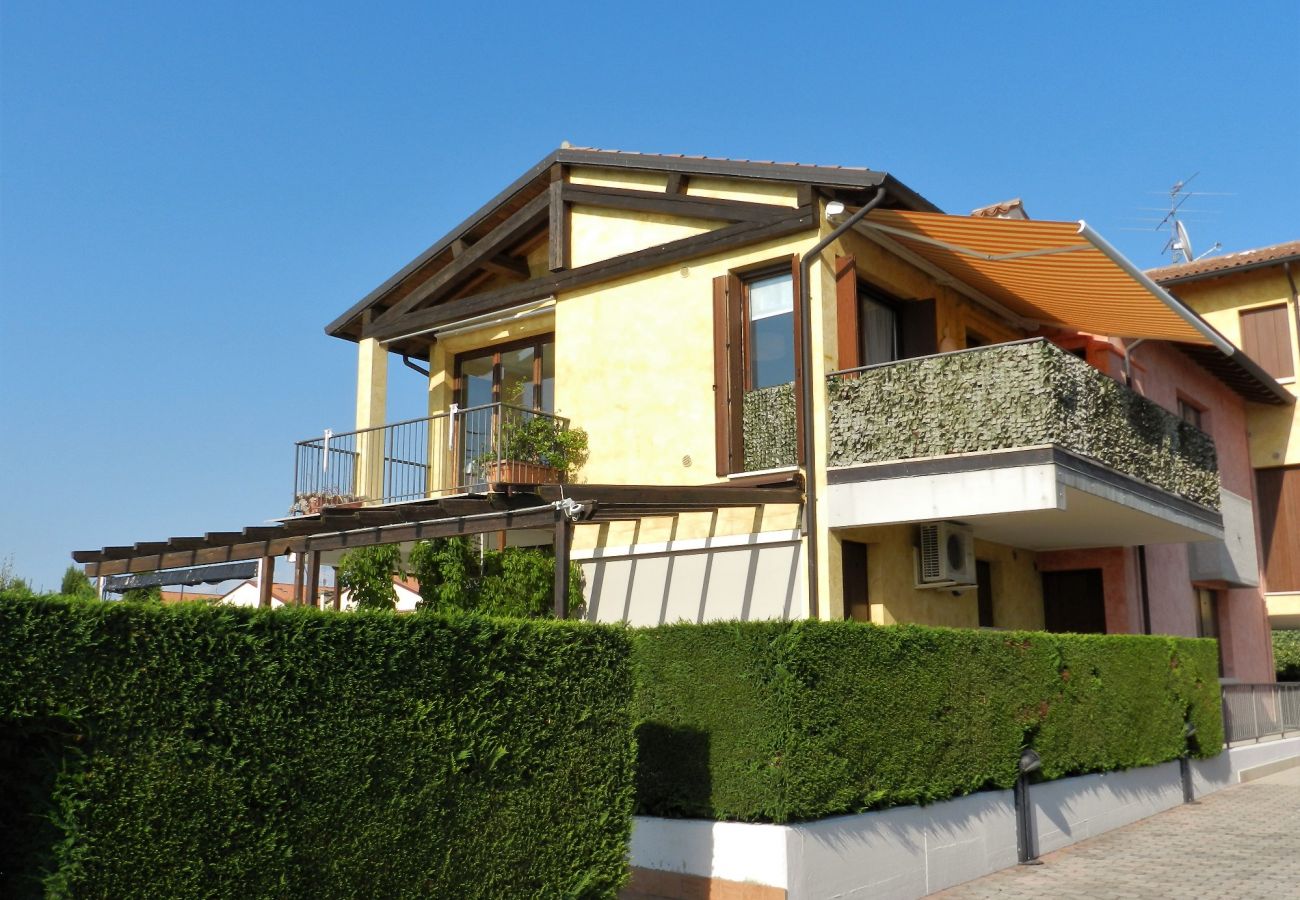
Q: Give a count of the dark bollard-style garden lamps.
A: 2